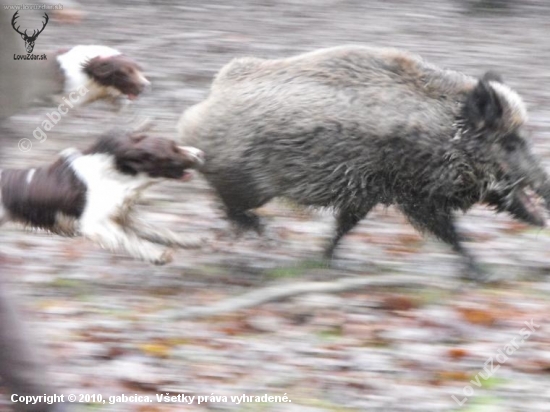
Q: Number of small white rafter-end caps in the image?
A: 0